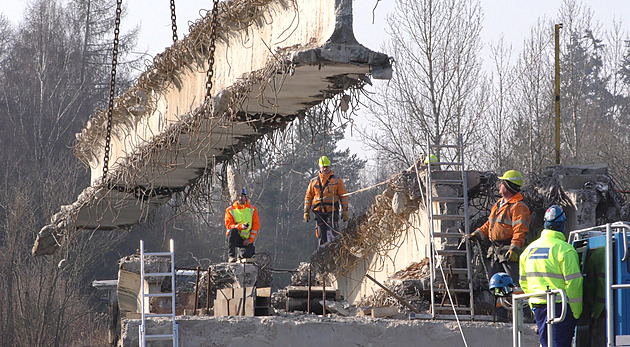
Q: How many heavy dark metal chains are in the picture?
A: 3